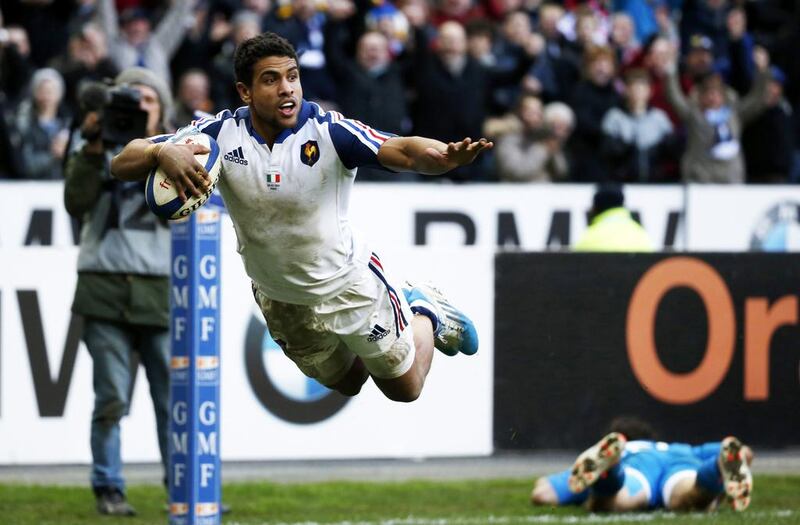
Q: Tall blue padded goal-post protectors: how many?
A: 1